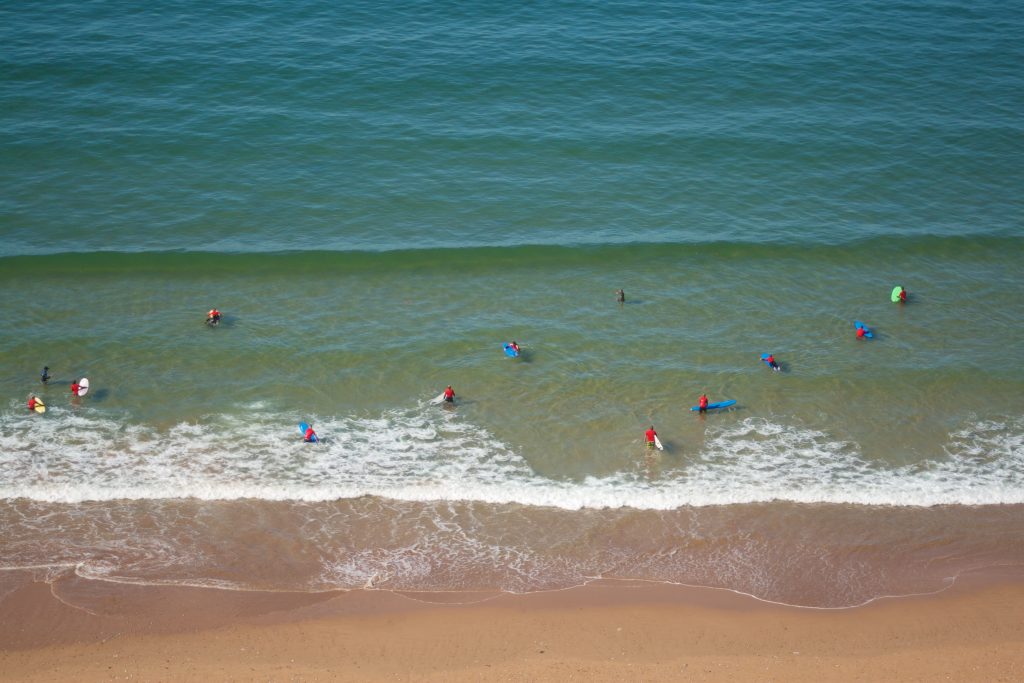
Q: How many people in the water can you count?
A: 13